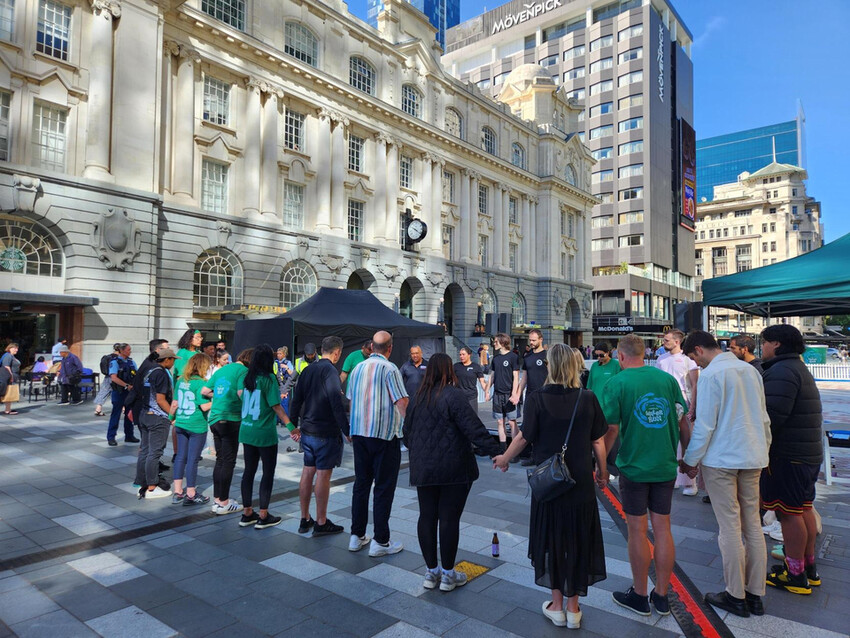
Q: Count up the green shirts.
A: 7